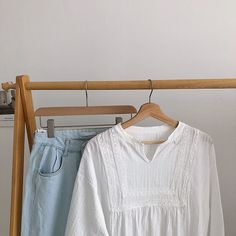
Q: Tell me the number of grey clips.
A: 2